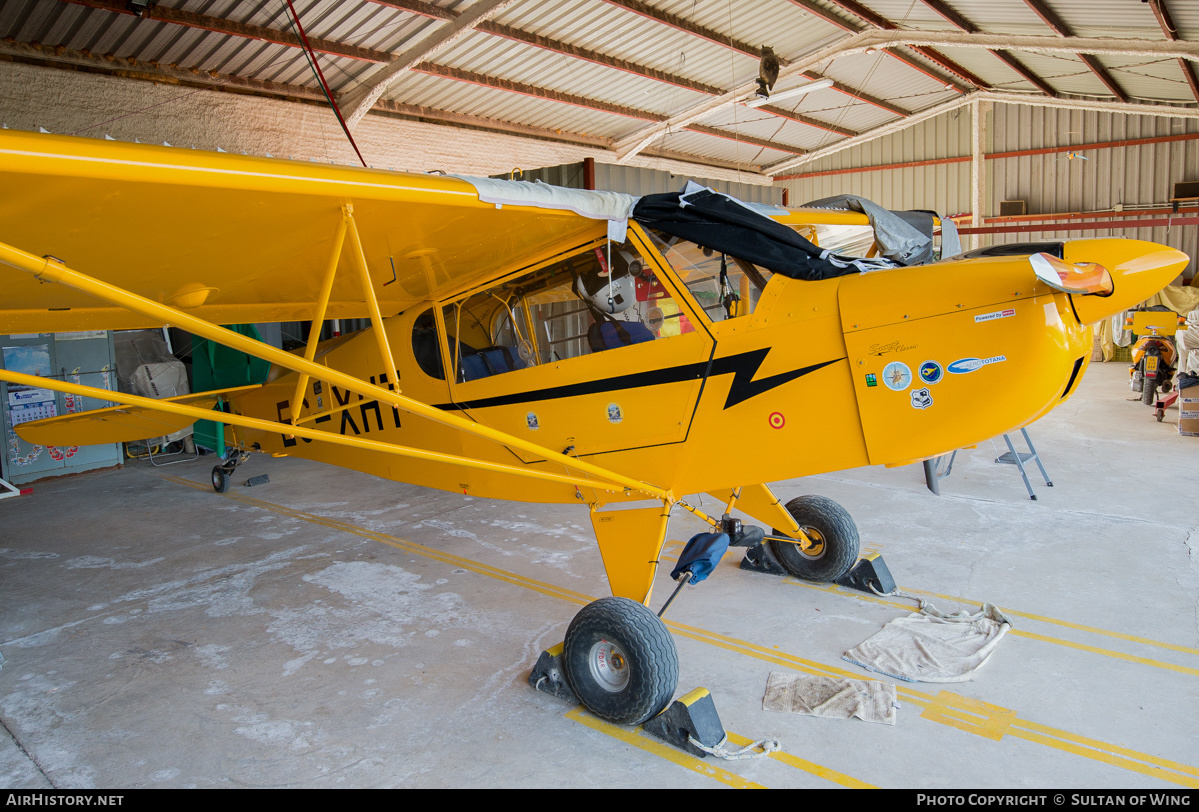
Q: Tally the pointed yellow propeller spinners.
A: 1